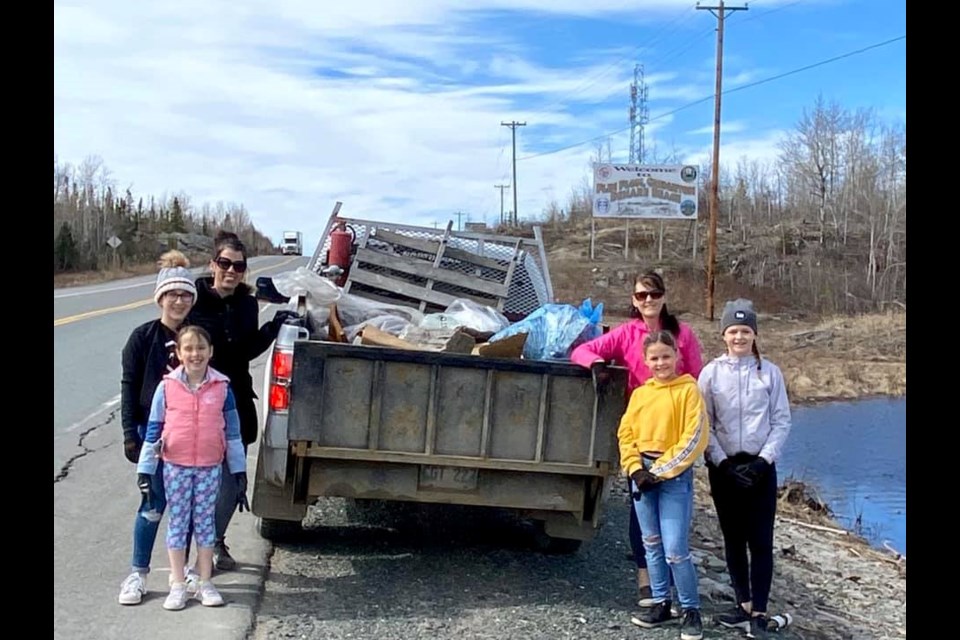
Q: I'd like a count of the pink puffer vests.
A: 1